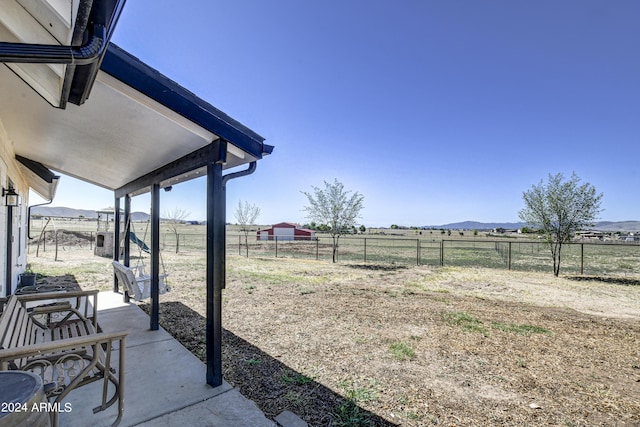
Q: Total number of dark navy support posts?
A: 4